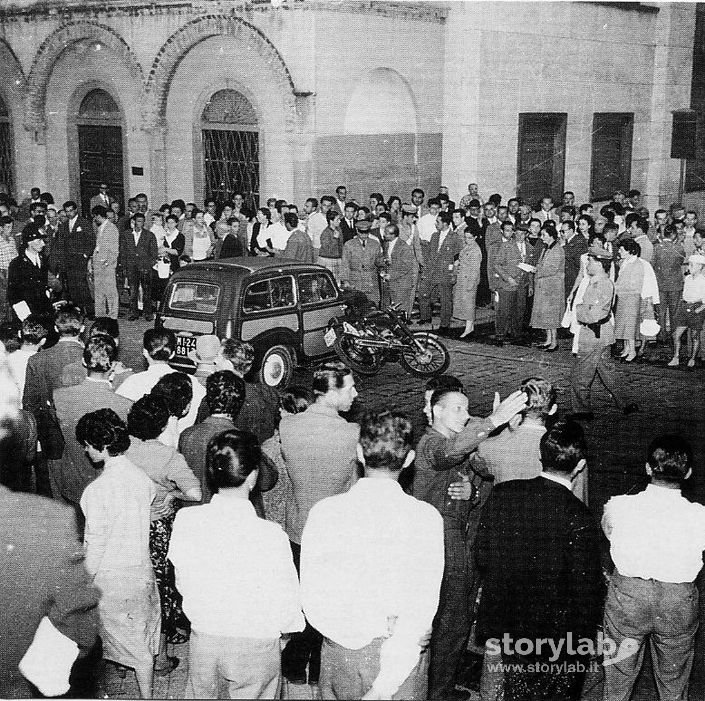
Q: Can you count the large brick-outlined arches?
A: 3